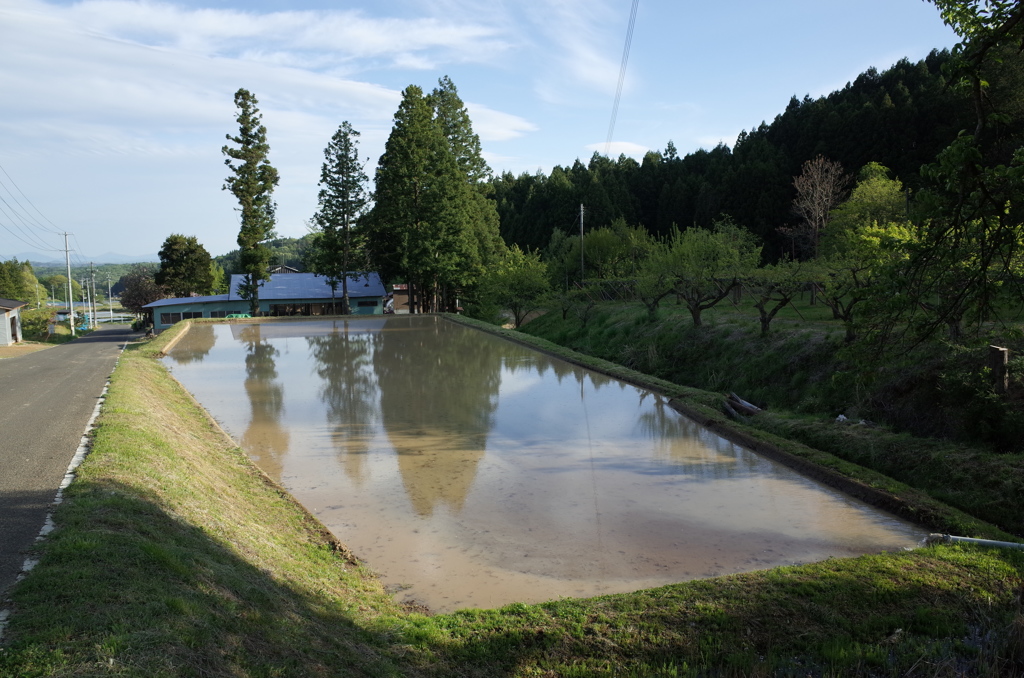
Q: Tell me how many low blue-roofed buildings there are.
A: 1